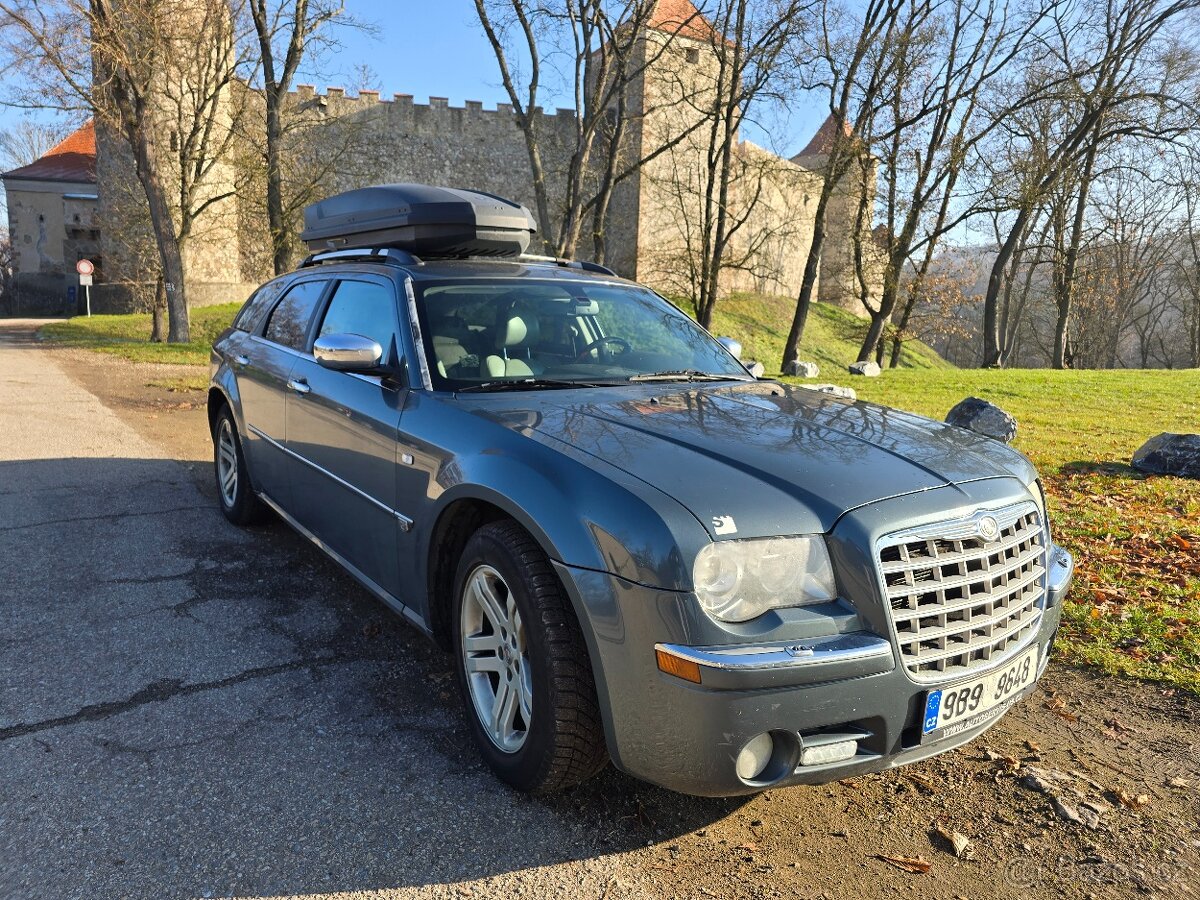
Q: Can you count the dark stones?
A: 2